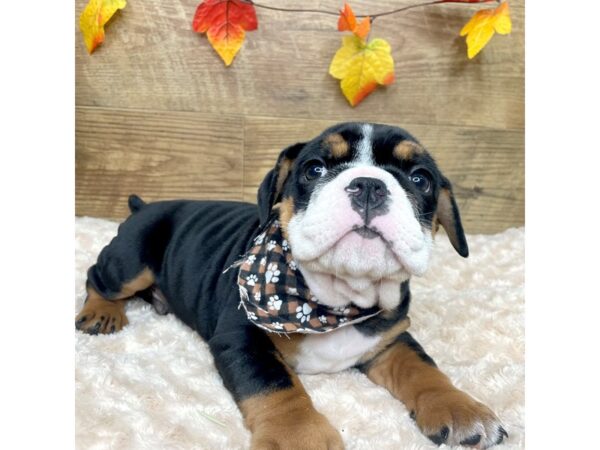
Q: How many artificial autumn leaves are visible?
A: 5